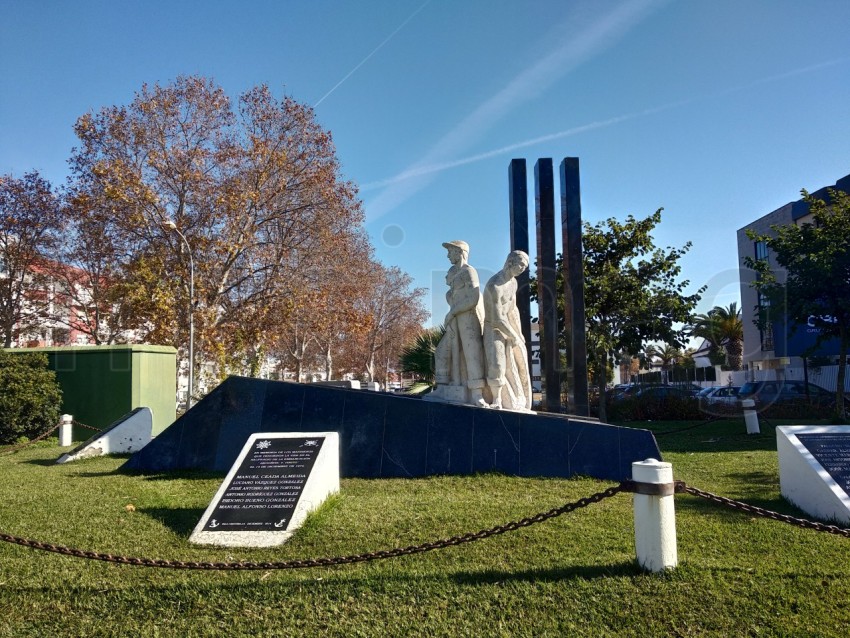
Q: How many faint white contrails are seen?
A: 3